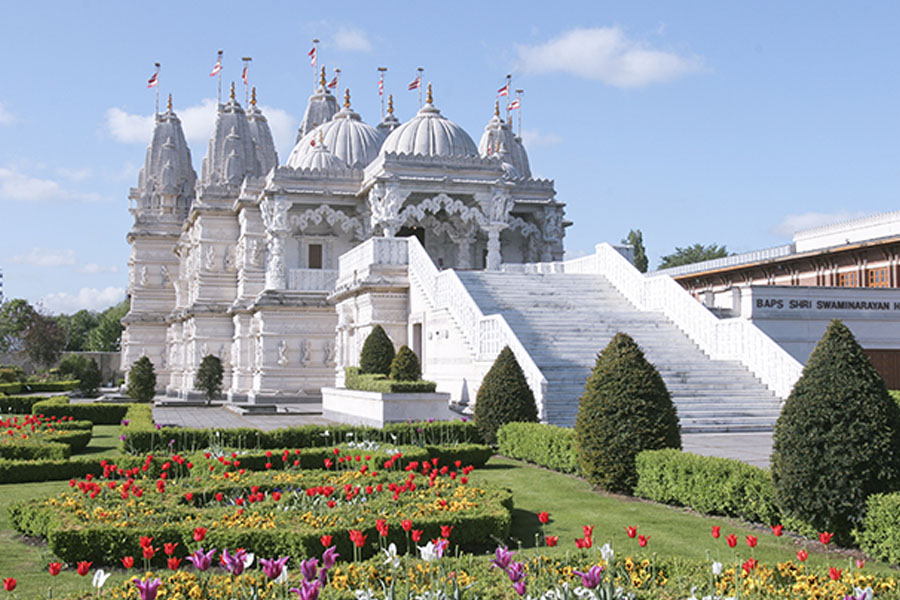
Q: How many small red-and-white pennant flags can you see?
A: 9